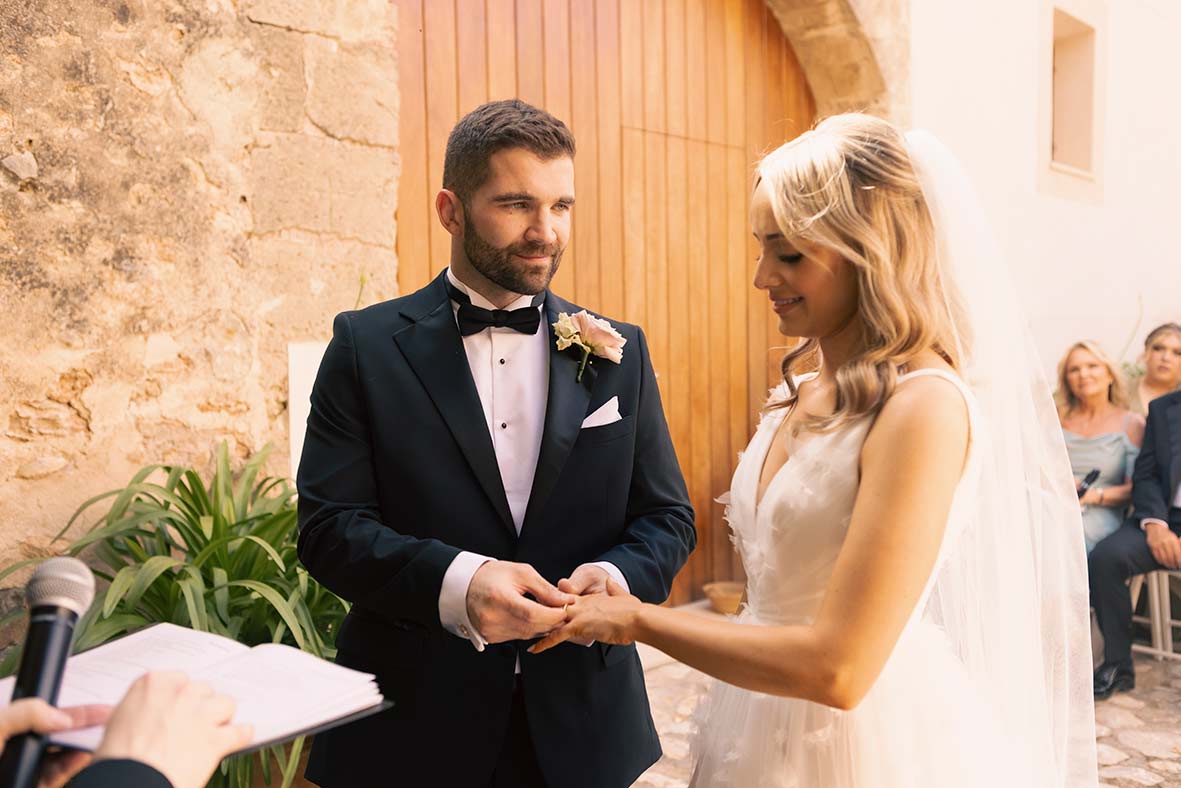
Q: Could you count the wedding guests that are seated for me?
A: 3